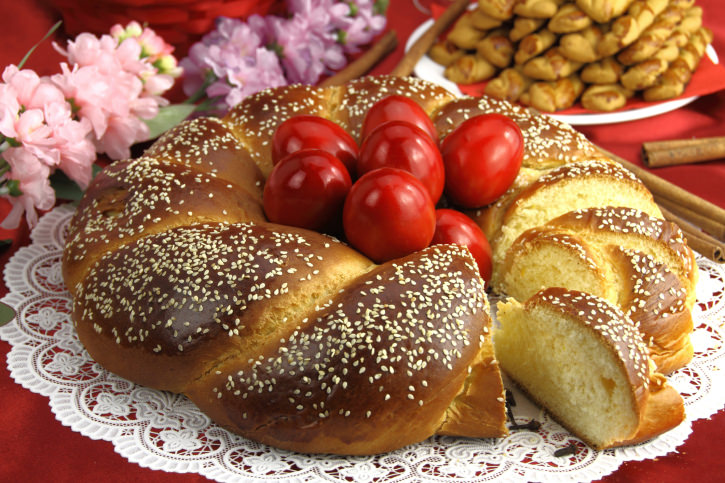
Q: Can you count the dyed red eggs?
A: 7